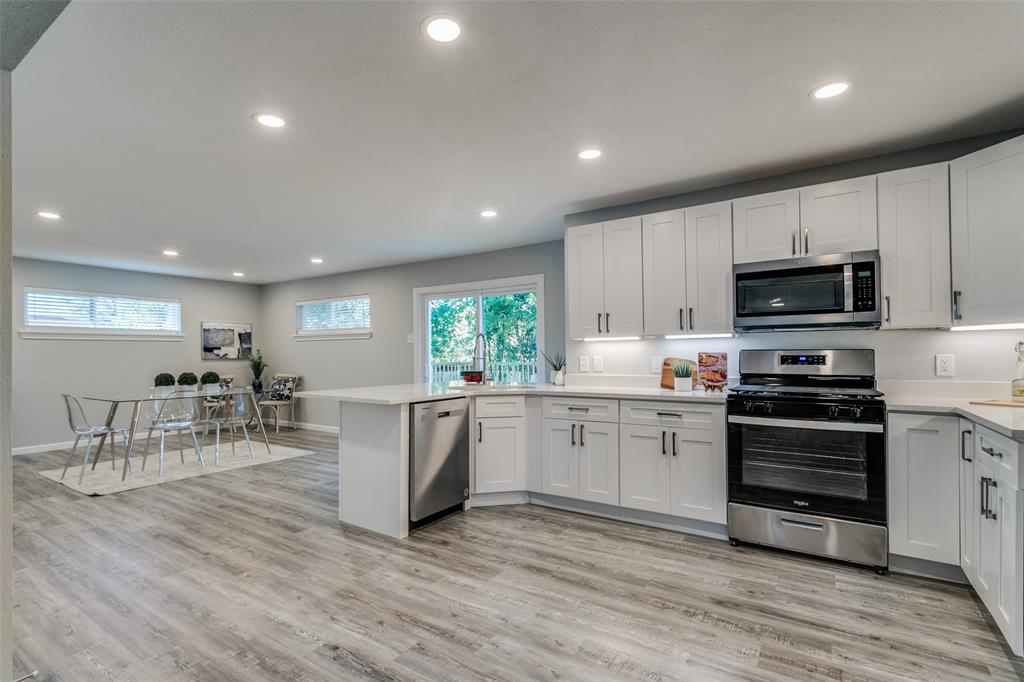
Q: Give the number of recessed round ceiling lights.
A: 9